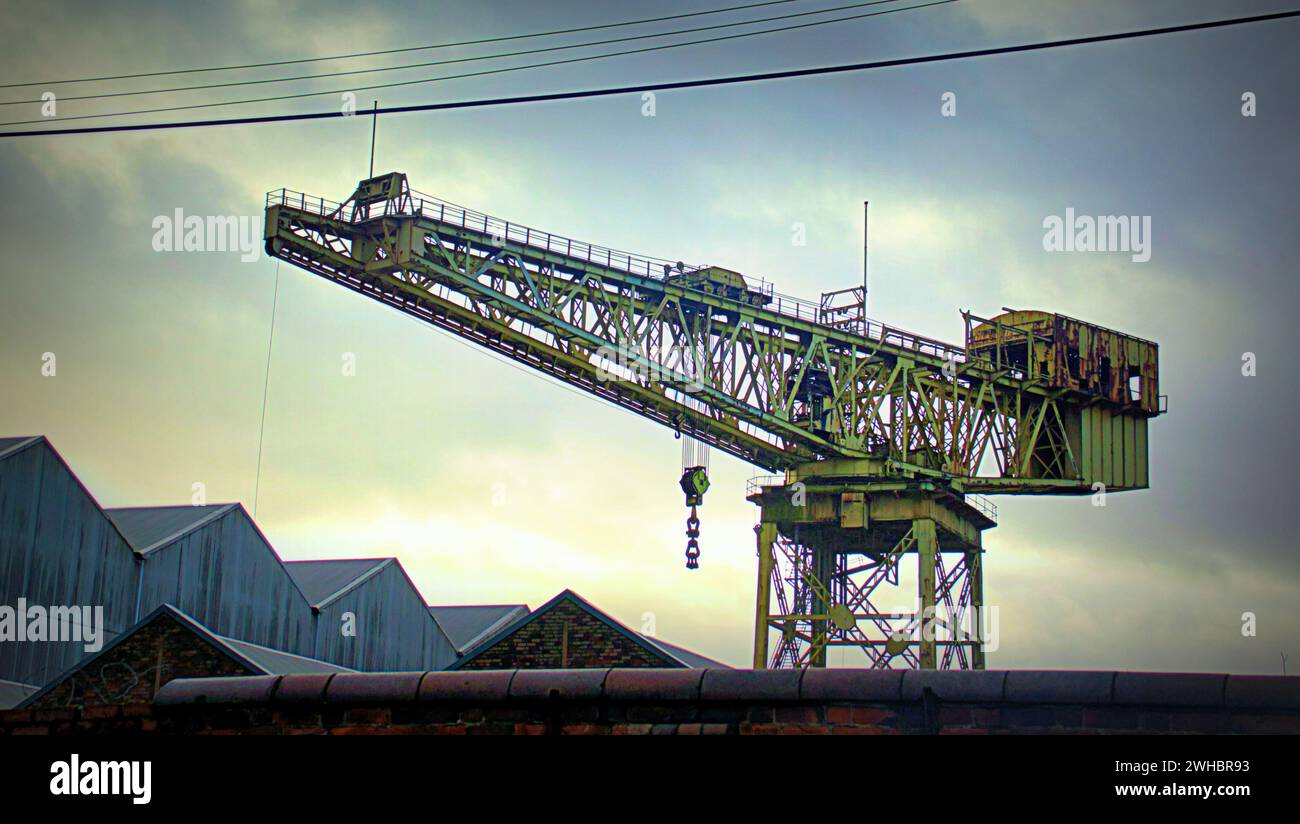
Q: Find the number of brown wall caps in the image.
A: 12